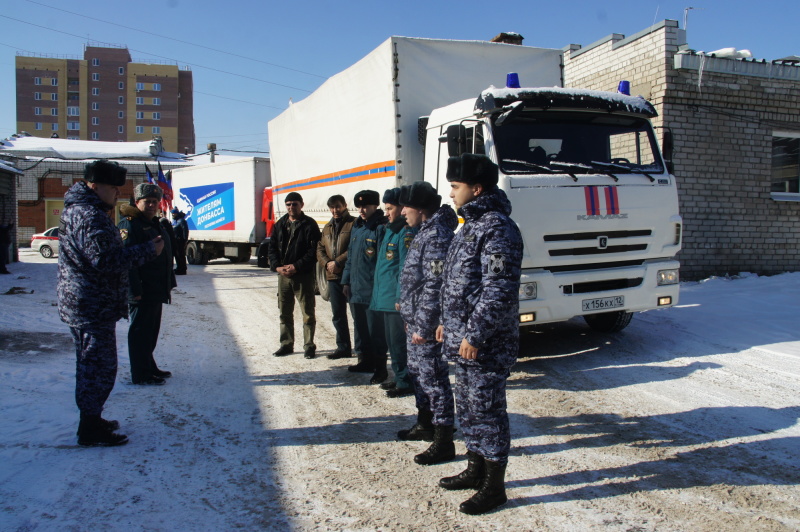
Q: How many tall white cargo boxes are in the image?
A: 2